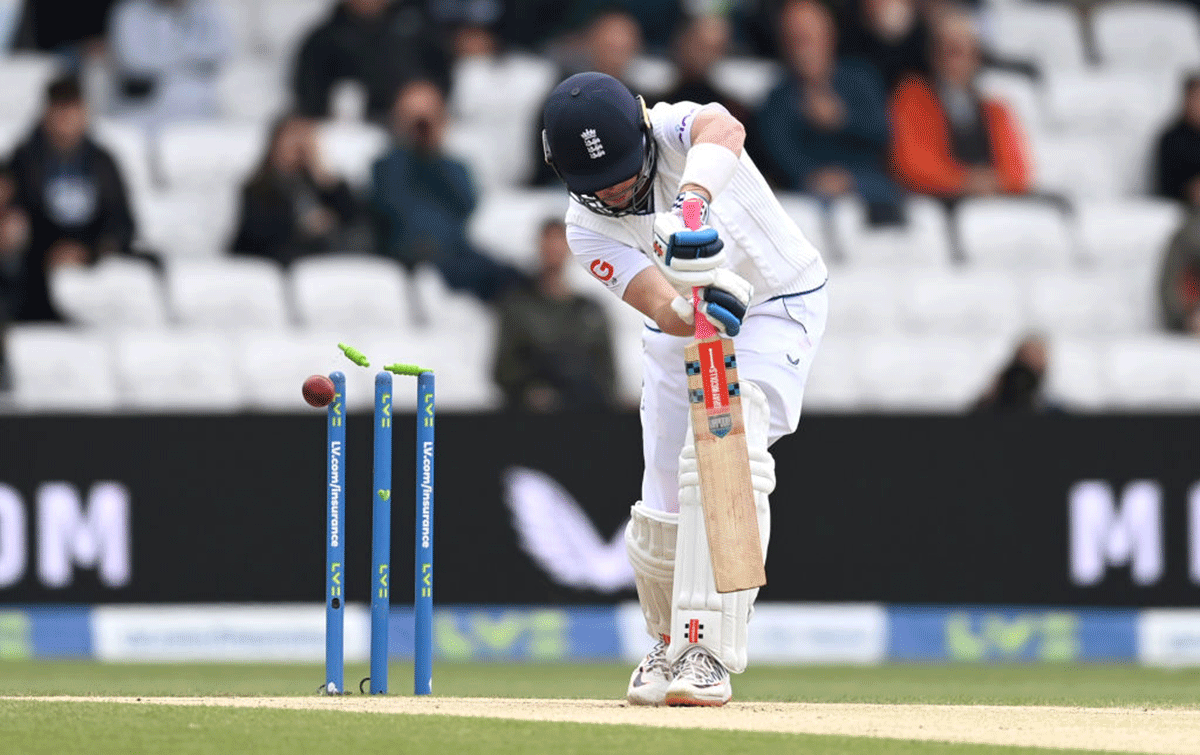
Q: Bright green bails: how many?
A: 2